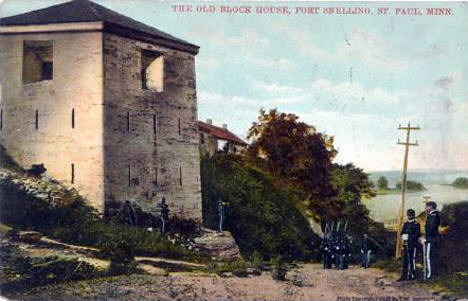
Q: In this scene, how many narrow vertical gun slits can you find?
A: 10